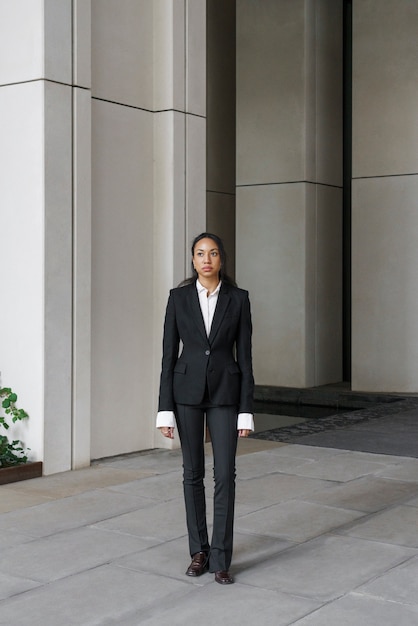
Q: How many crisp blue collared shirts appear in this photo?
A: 0